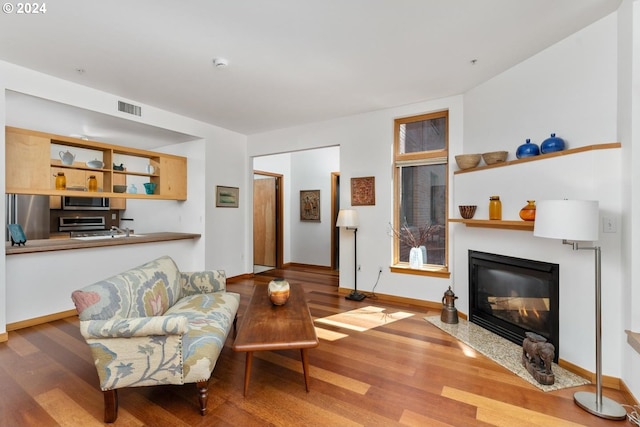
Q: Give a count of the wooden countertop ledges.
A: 1